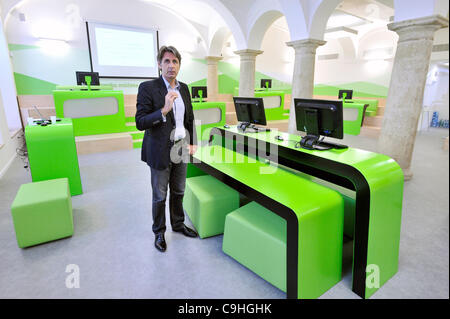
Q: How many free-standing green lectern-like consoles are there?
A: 1